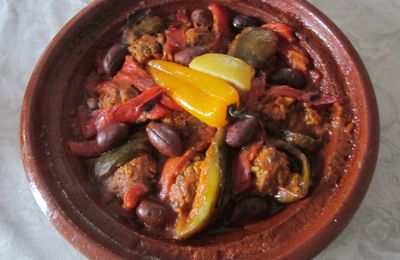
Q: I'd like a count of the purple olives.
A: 10